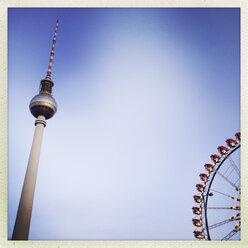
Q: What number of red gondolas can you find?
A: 11